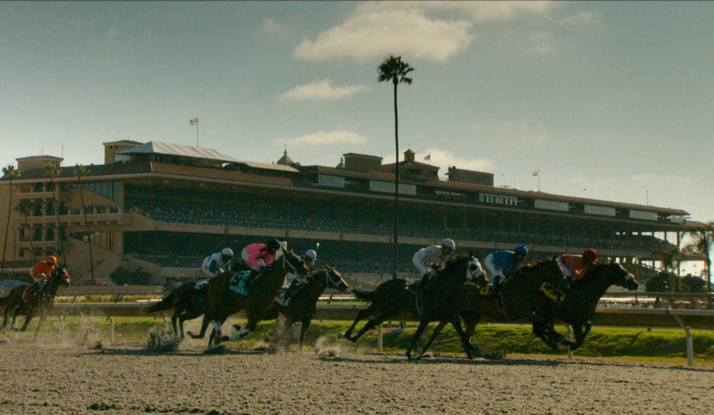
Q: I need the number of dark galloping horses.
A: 7